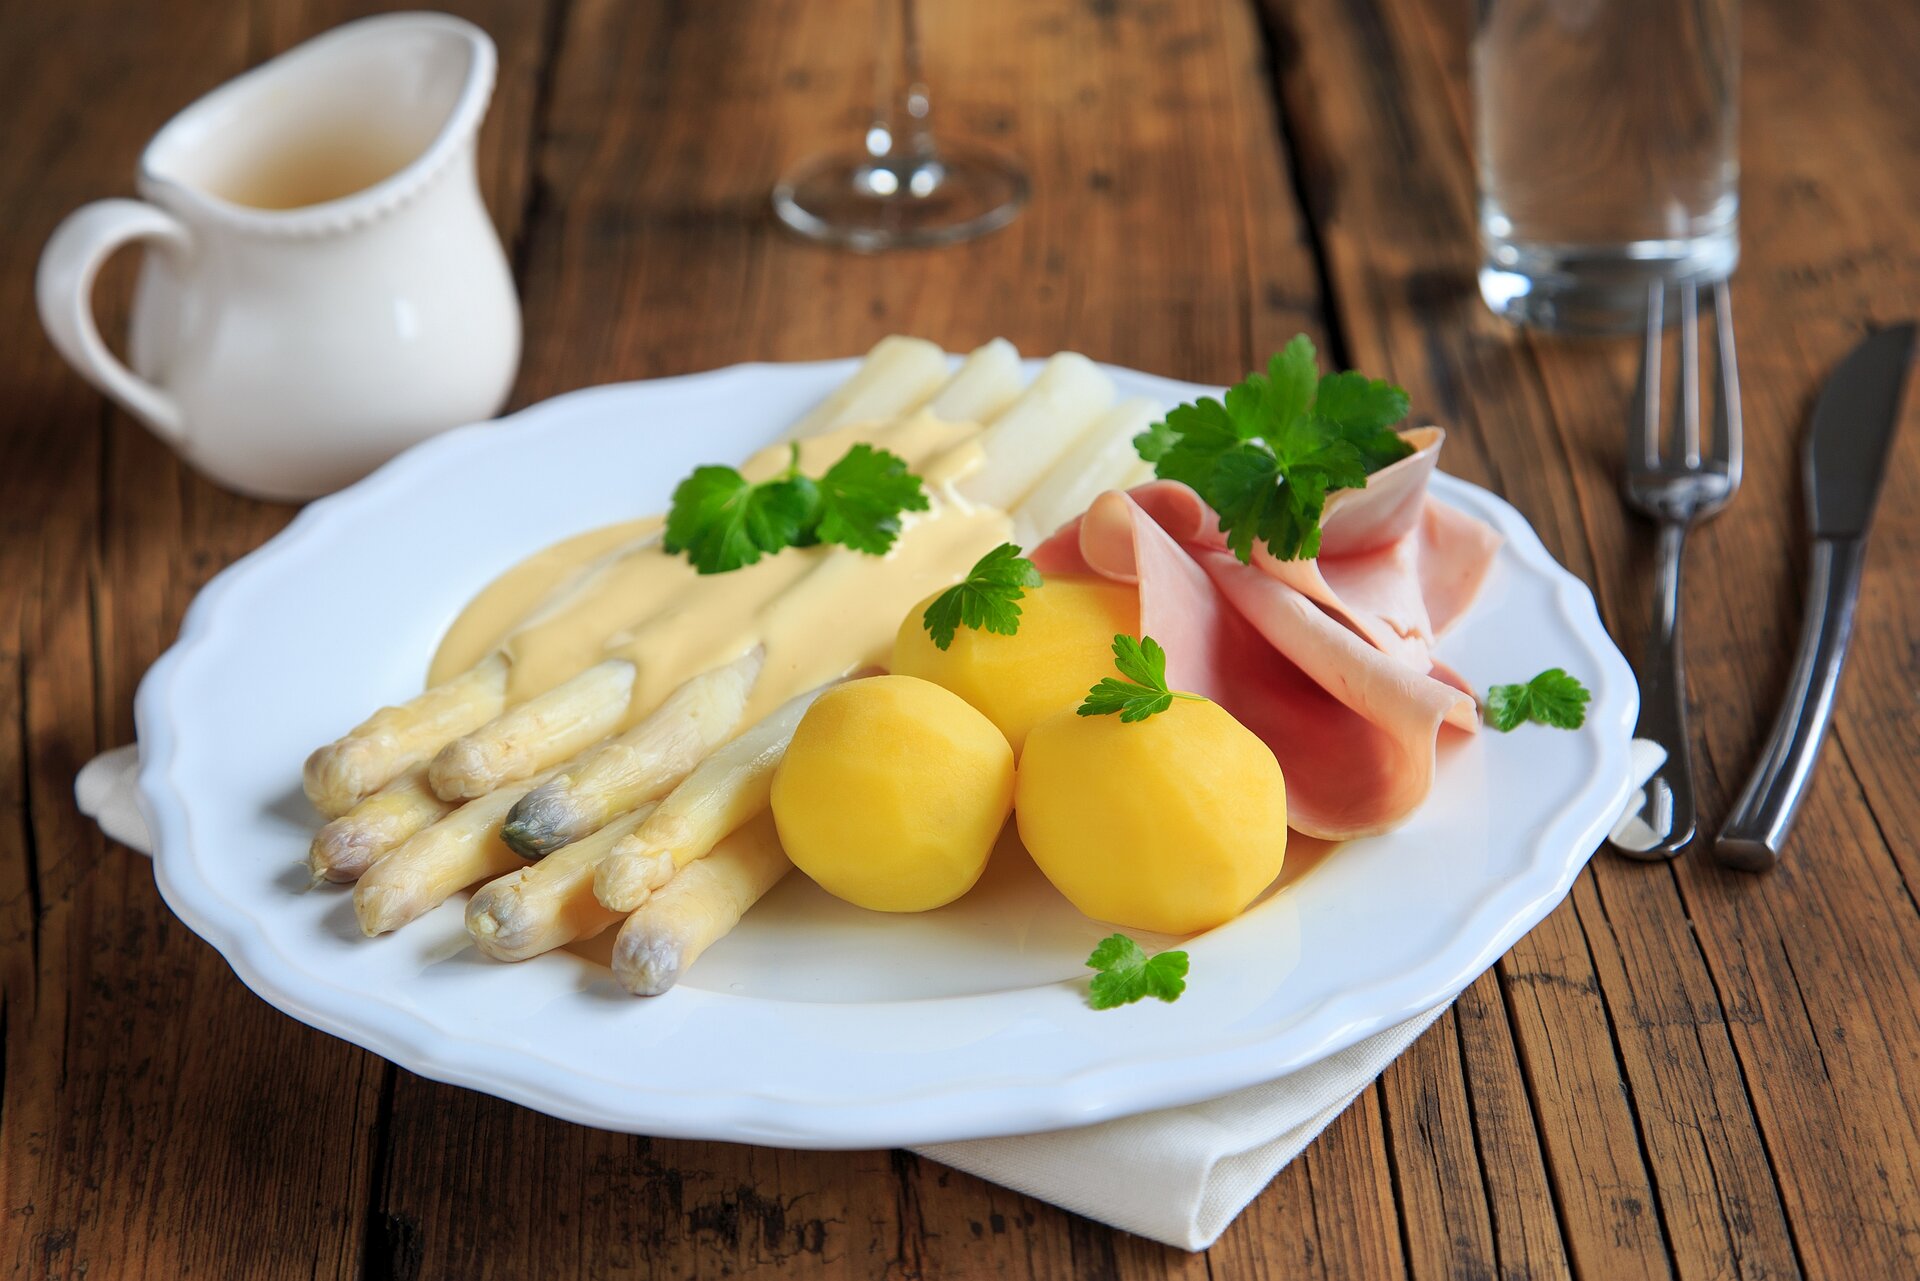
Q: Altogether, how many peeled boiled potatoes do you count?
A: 3